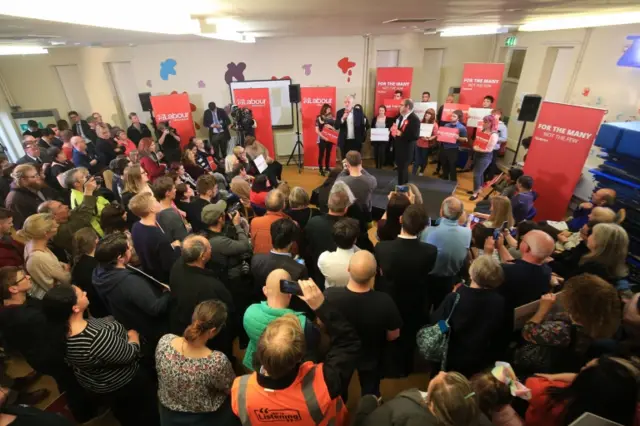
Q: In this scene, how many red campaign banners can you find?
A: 6